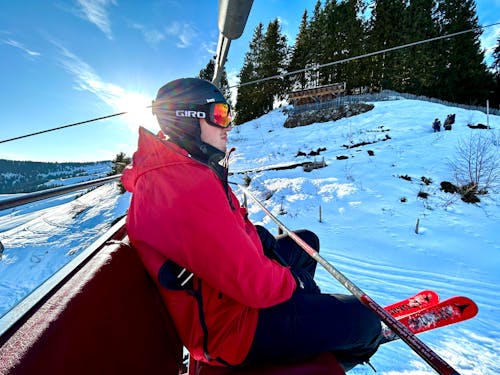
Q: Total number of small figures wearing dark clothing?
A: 2